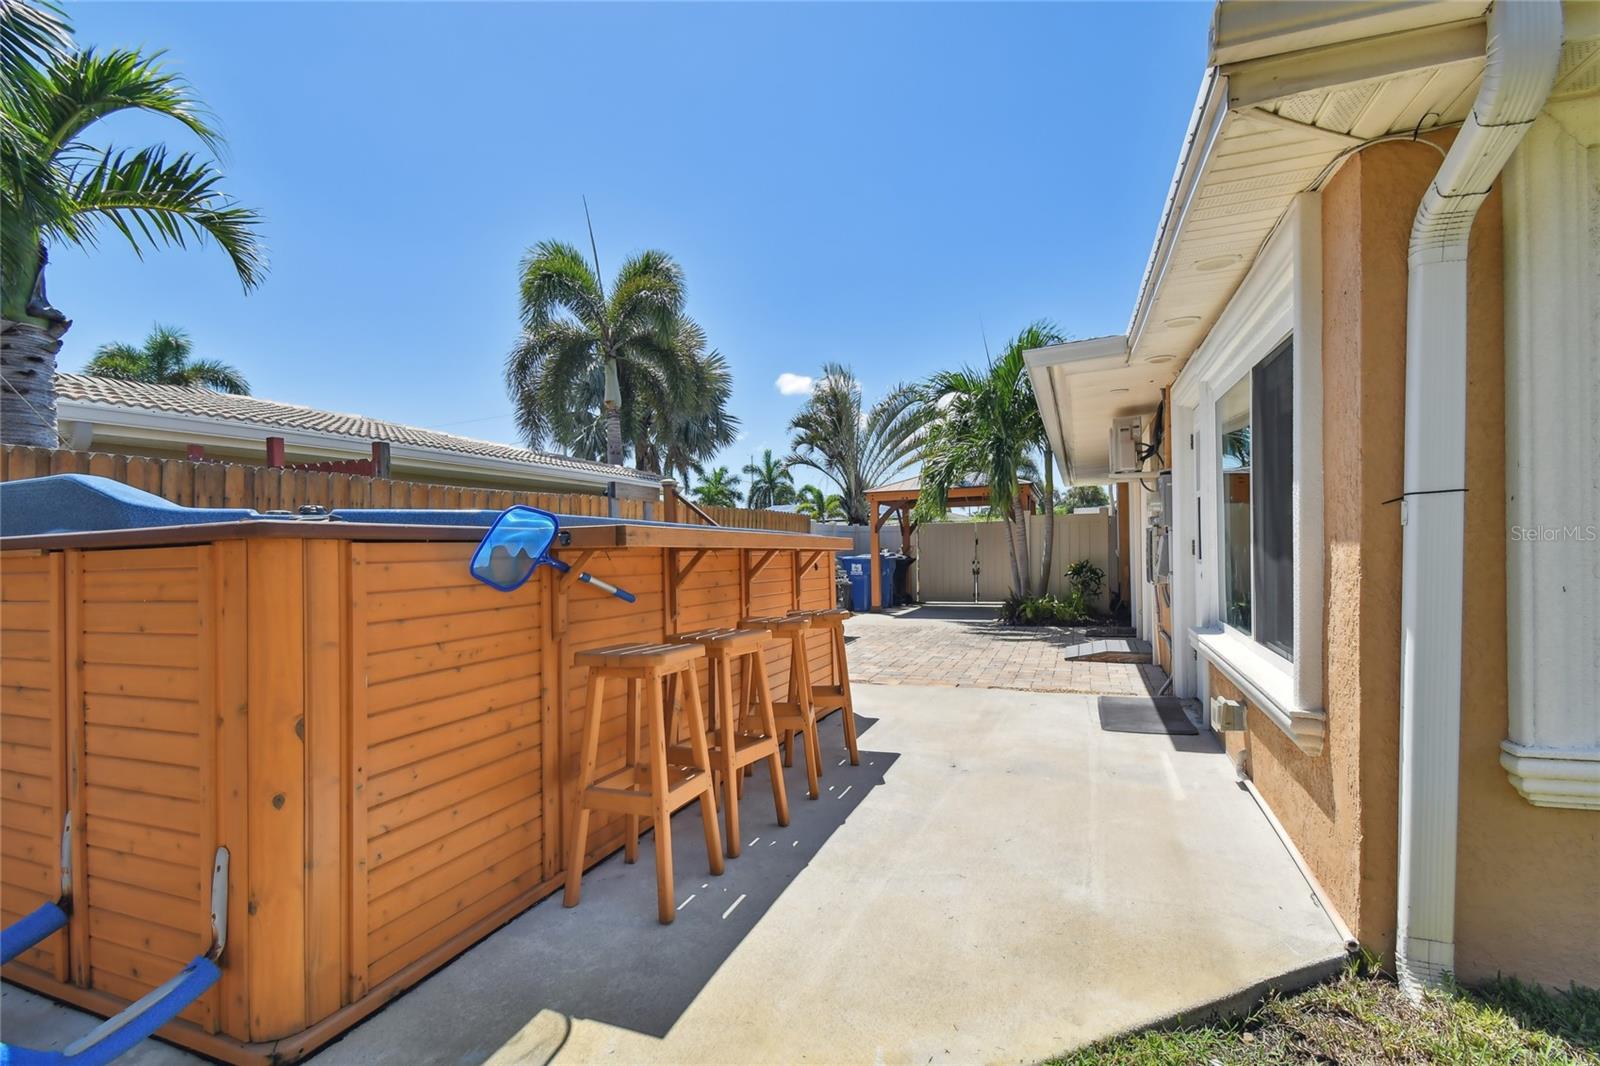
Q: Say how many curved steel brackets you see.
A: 2